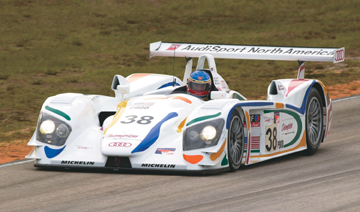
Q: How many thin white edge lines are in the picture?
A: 1